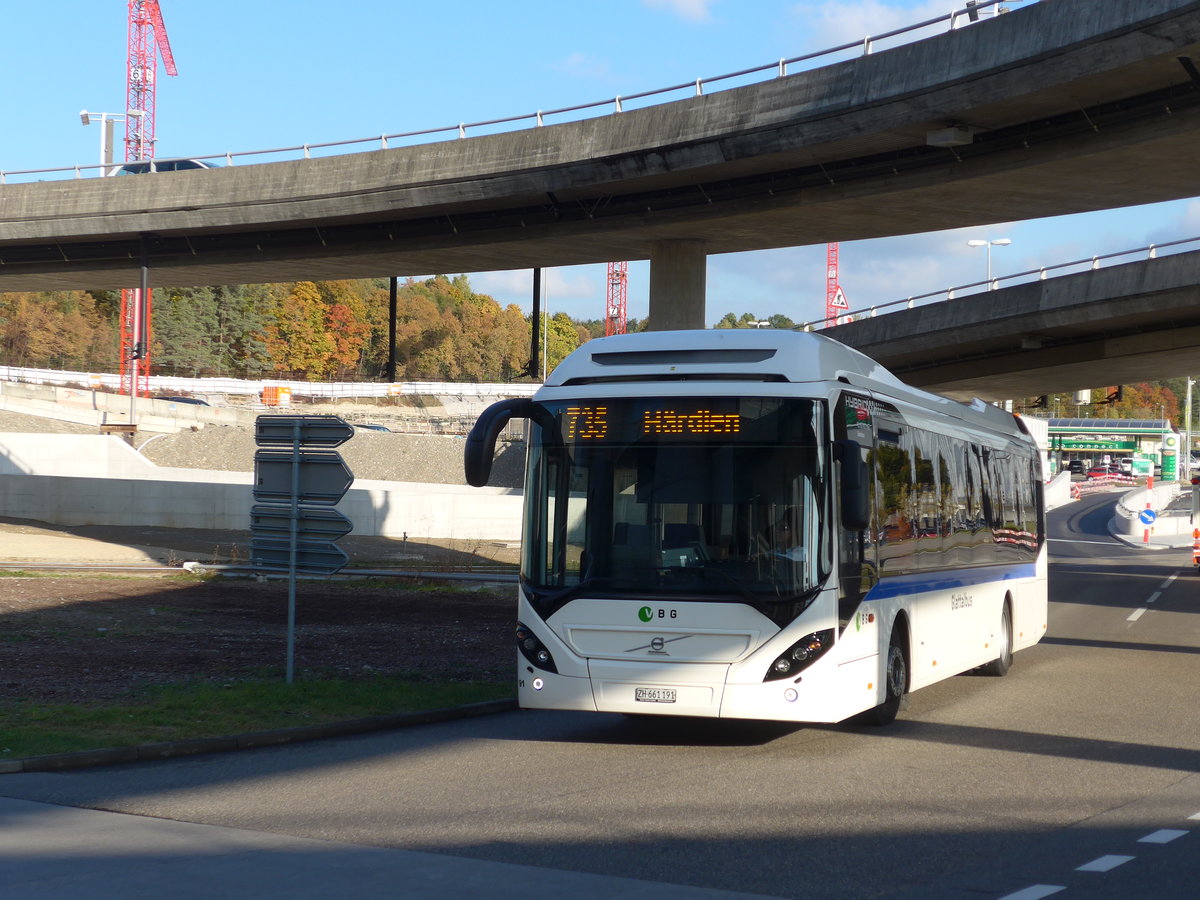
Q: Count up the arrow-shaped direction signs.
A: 4